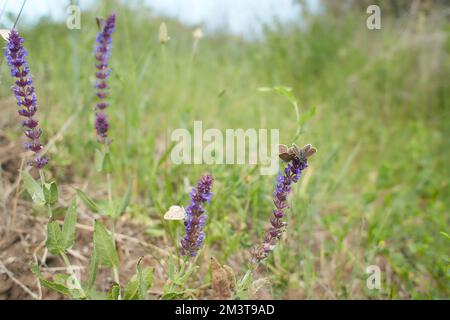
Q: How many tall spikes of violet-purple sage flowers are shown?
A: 4